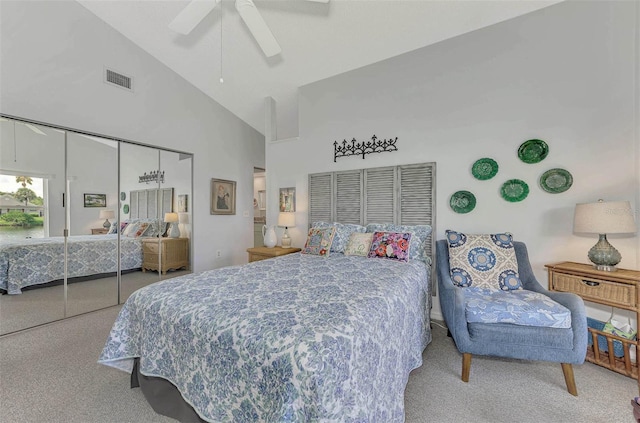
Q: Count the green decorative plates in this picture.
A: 5